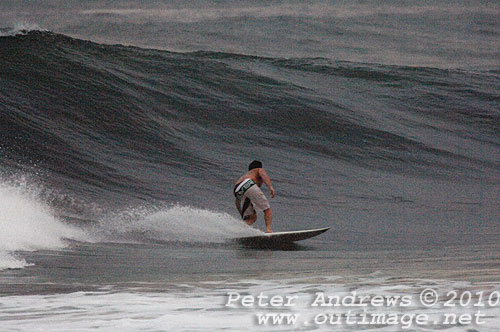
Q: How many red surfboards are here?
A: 0